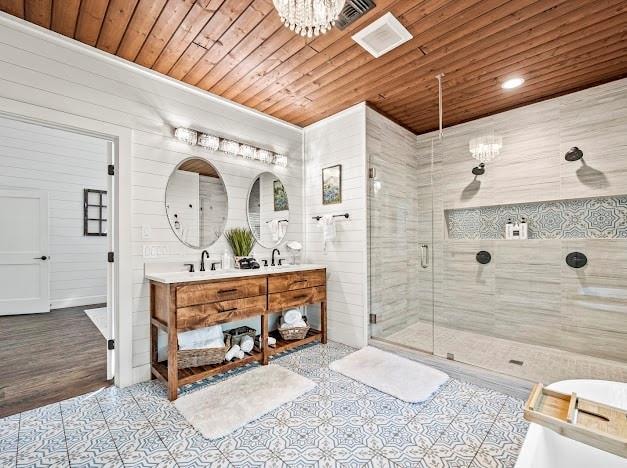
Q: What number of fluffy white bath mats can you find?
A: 2